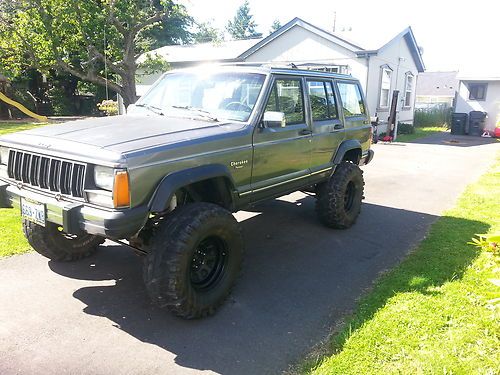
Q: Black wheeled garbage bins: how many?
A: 2